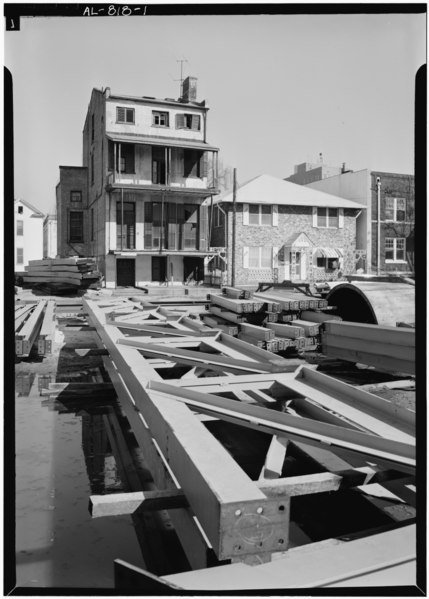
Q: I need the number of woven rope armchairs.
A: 0